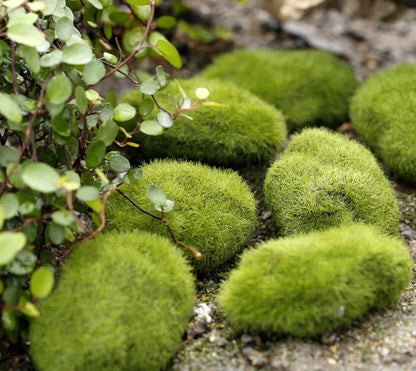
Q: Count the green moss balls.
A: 7